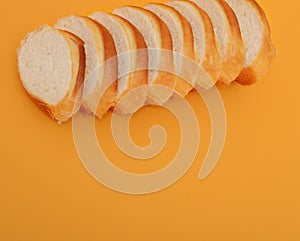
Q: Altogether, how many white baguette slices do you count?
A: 8